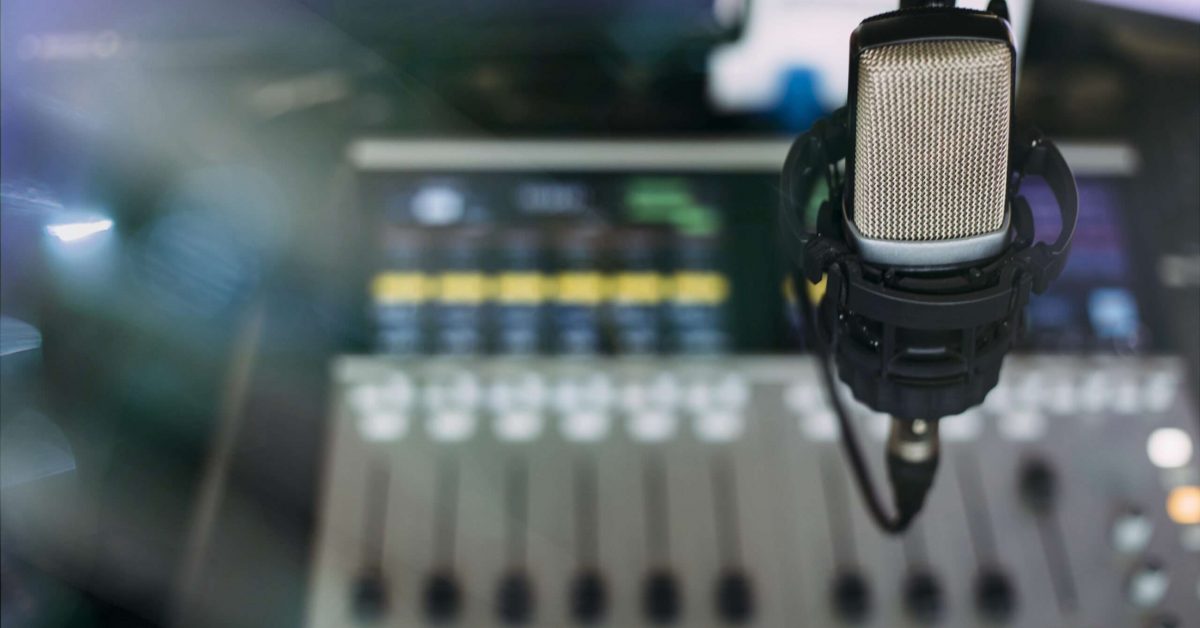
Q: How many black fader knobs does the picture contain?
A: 10